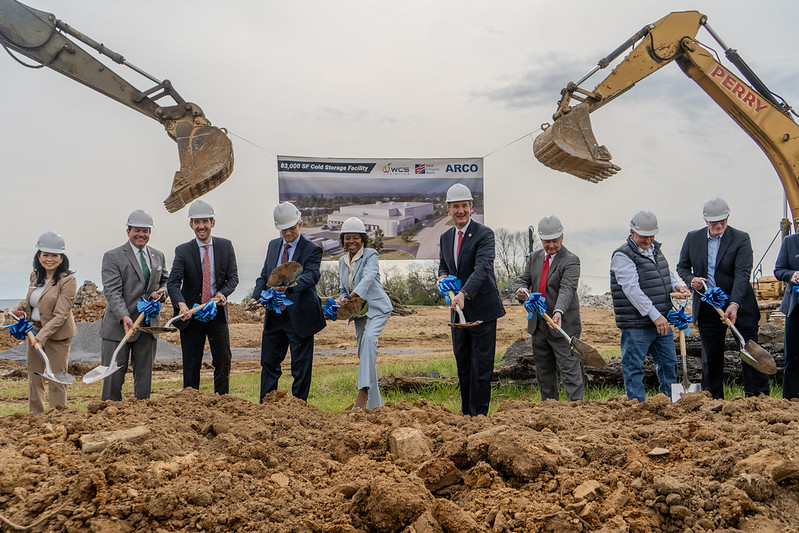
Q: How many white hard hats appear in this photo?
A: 9